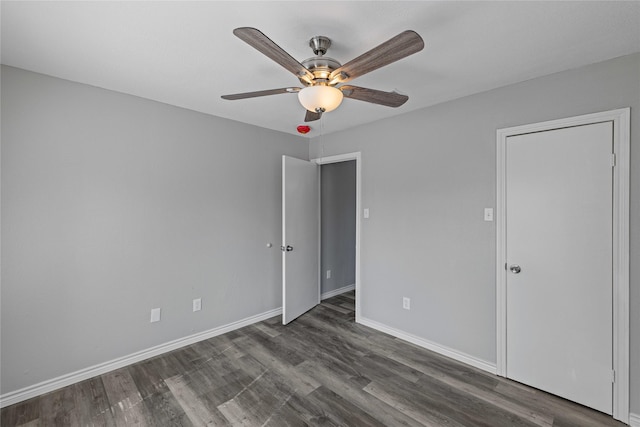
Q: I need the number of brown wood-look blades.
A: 5